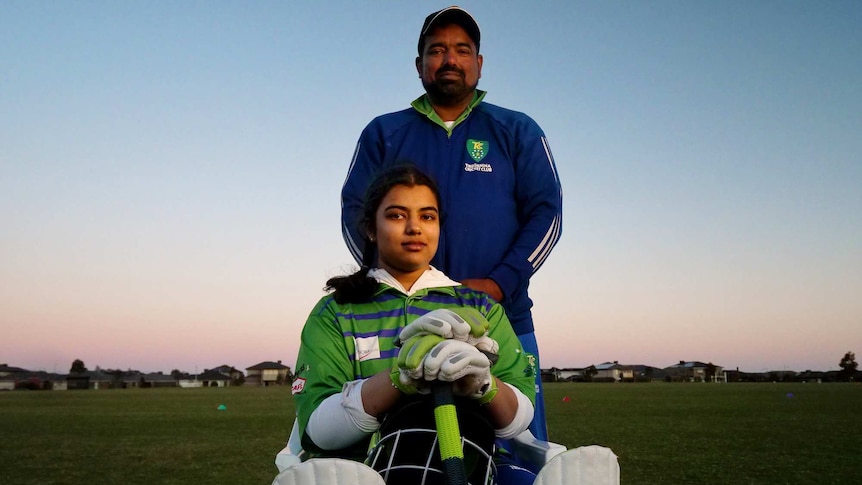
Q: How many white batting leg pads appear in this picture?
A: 2